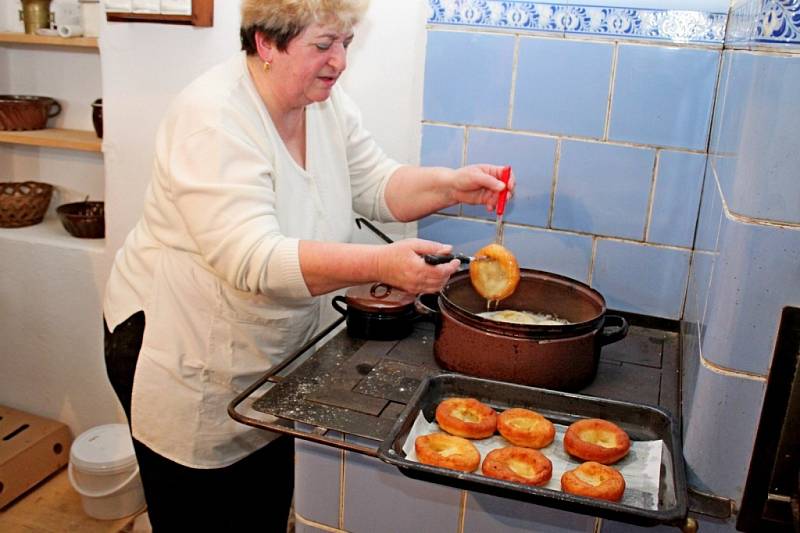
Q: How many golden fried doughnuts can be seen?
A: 7